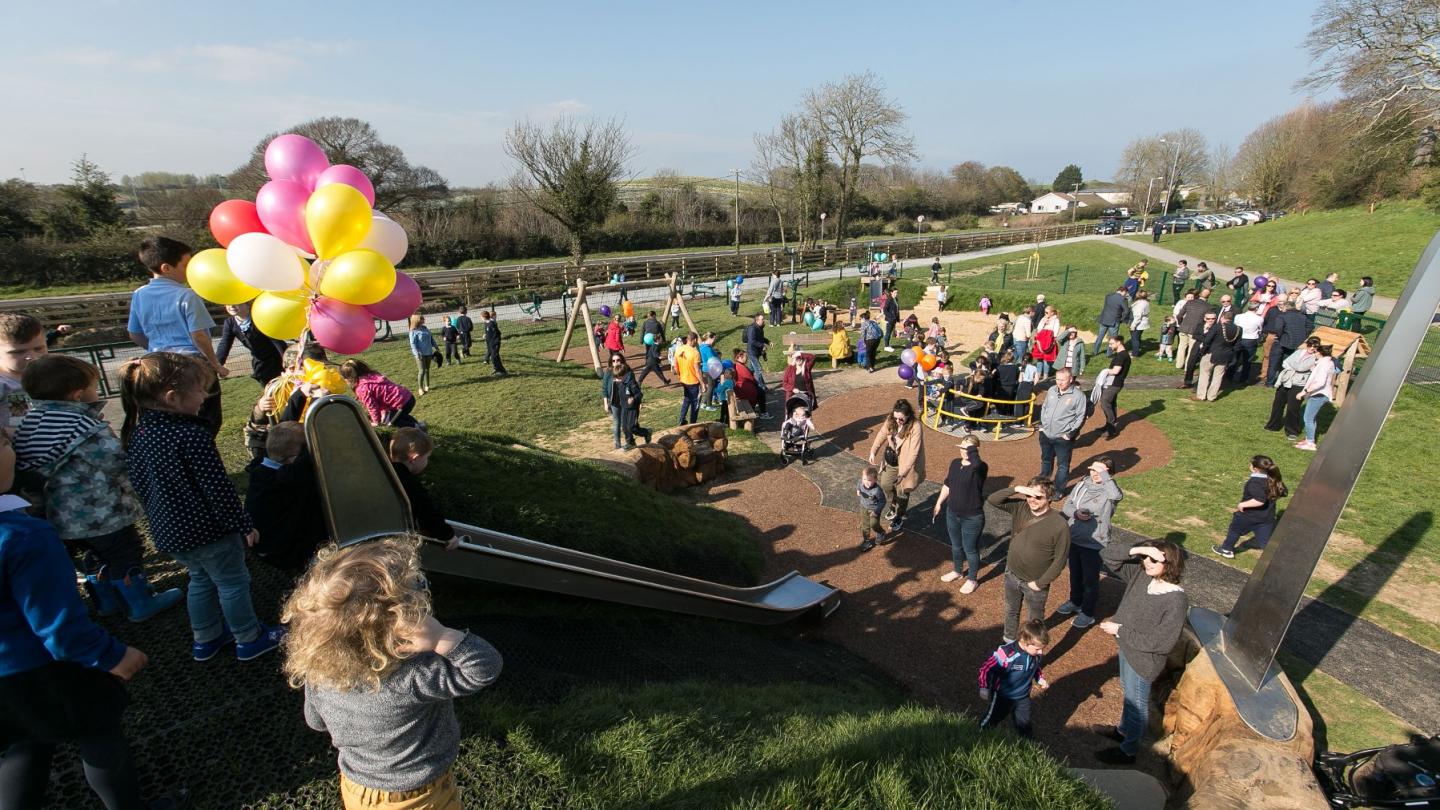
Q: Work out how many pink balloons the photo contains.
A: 5